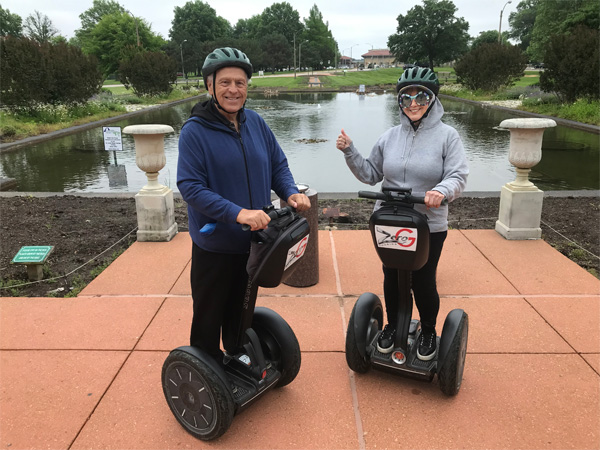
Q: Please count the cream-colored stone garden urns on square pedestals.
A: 2